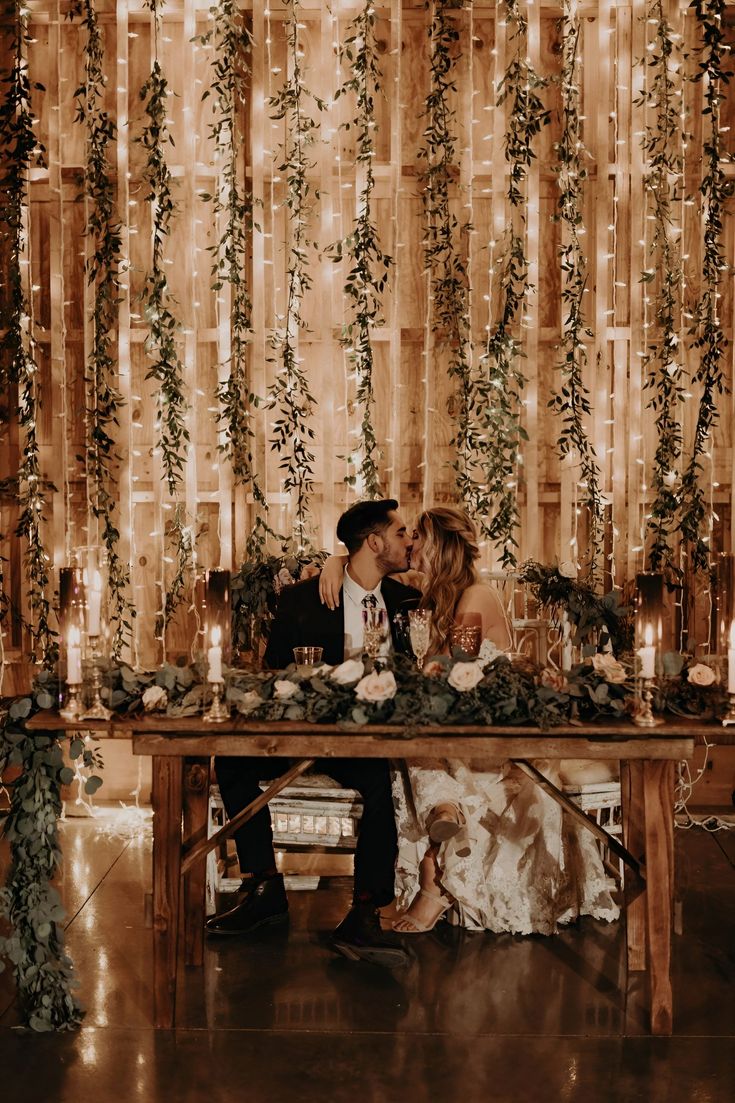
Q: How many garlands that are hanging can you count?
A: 11